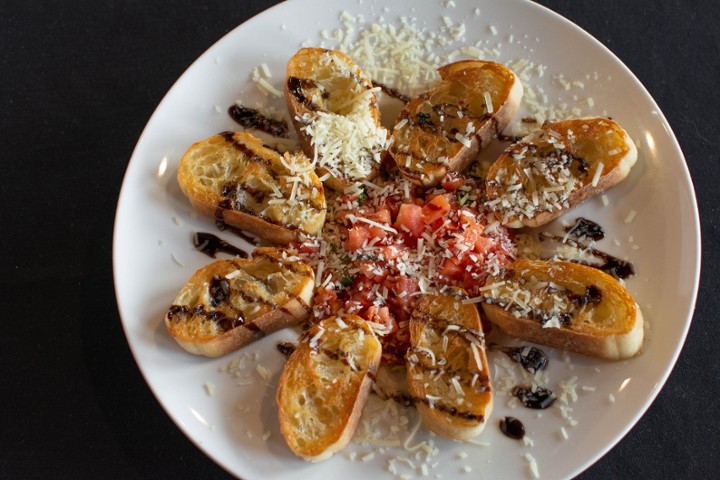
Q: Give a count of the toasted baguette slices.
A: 8